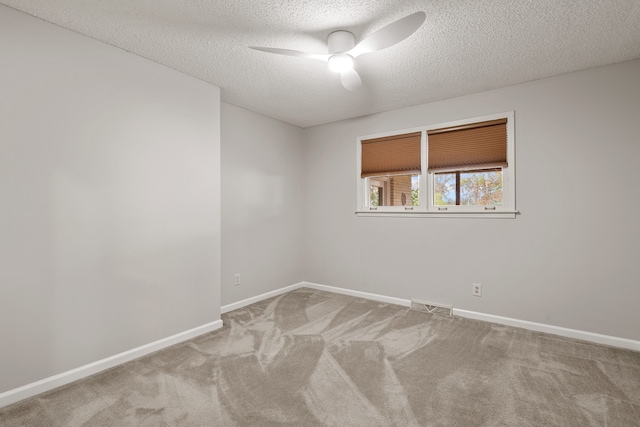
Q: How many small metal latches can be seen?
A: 4